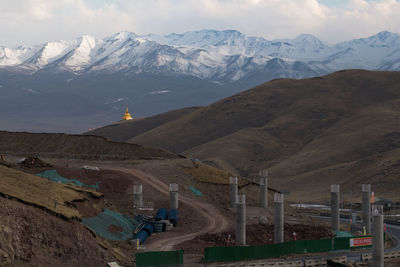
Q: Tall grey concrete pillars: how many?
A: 9